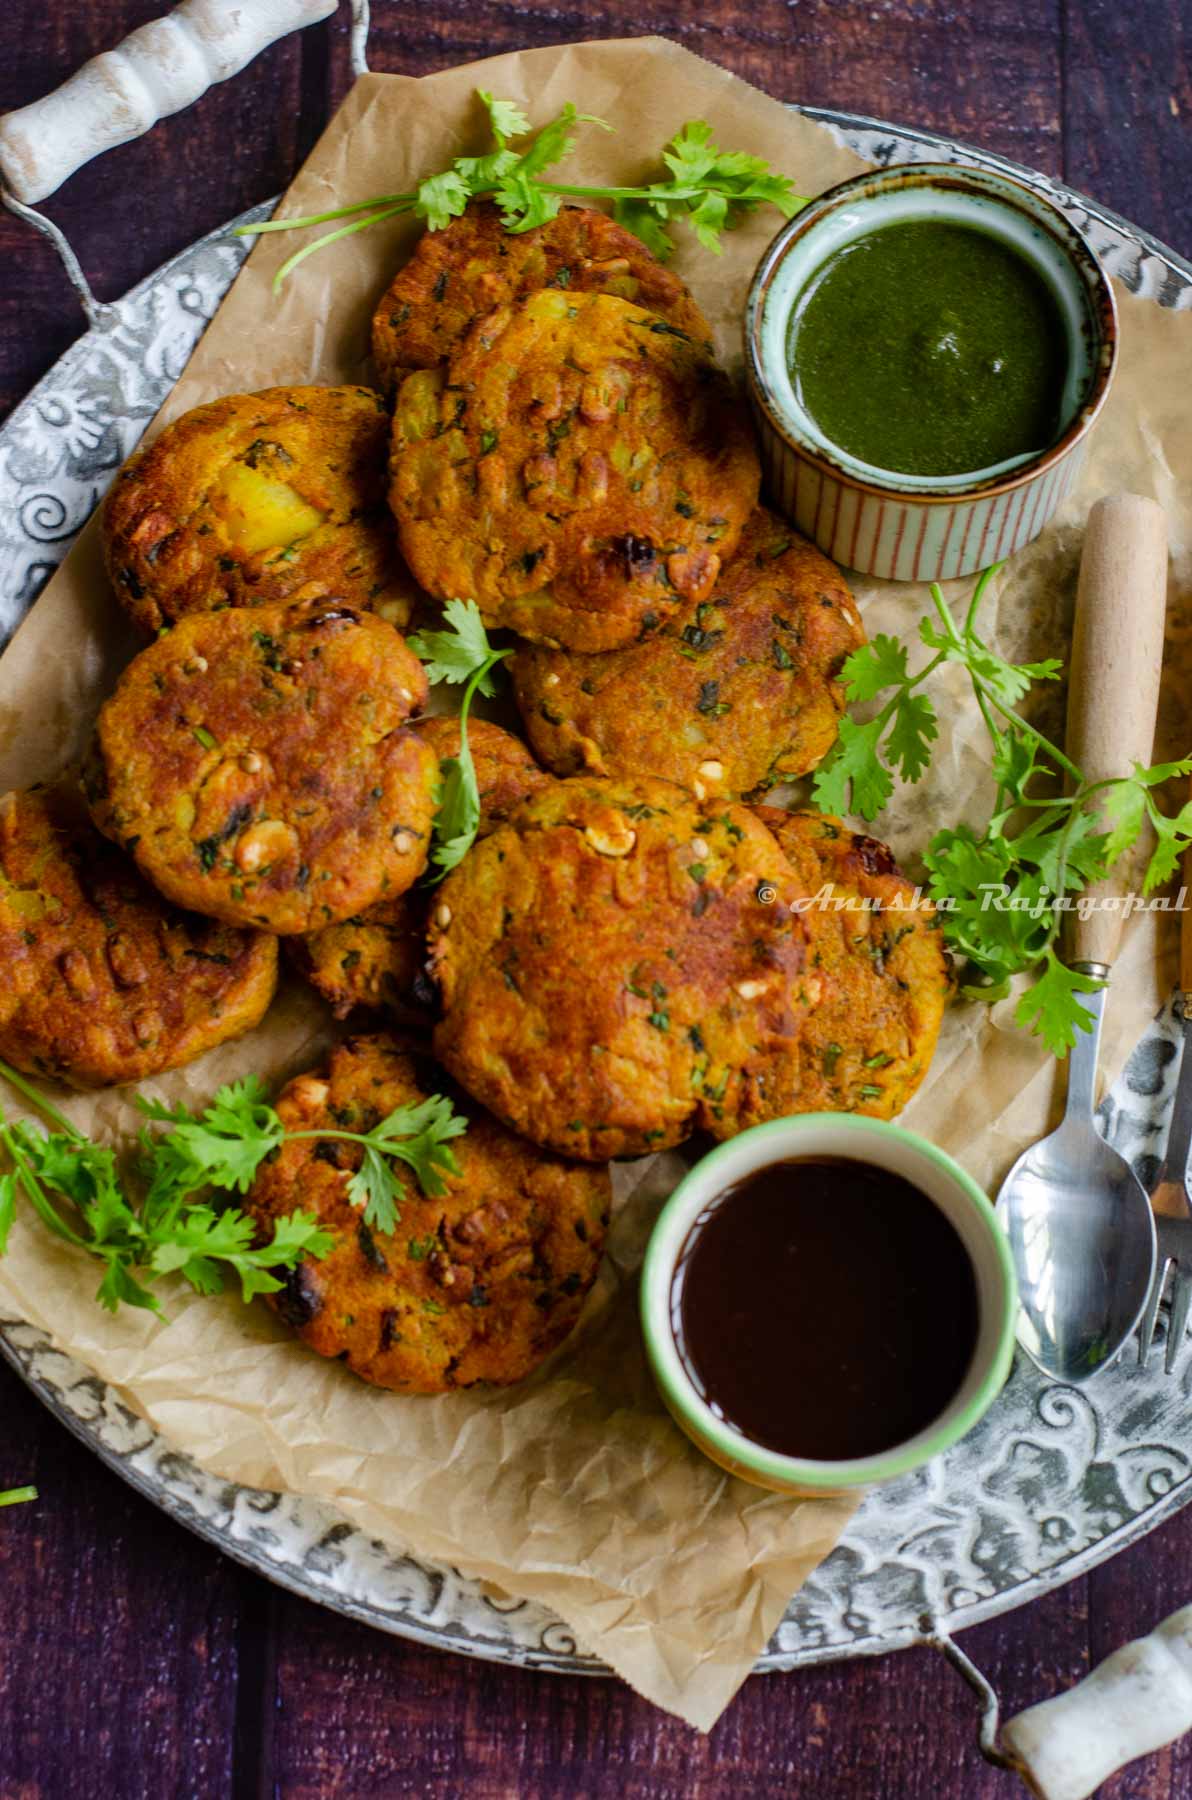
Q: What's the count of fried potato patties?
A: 10